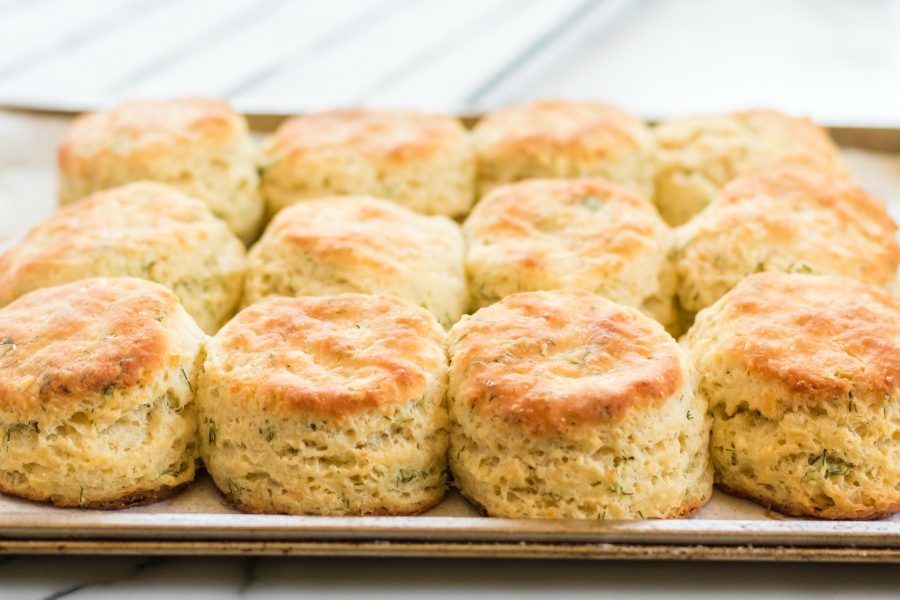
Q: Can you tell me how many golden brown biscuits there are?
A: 12